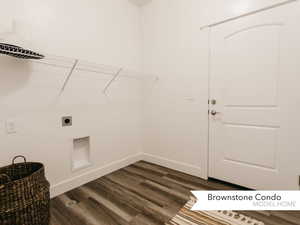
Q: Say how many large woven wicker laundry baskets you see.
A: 1